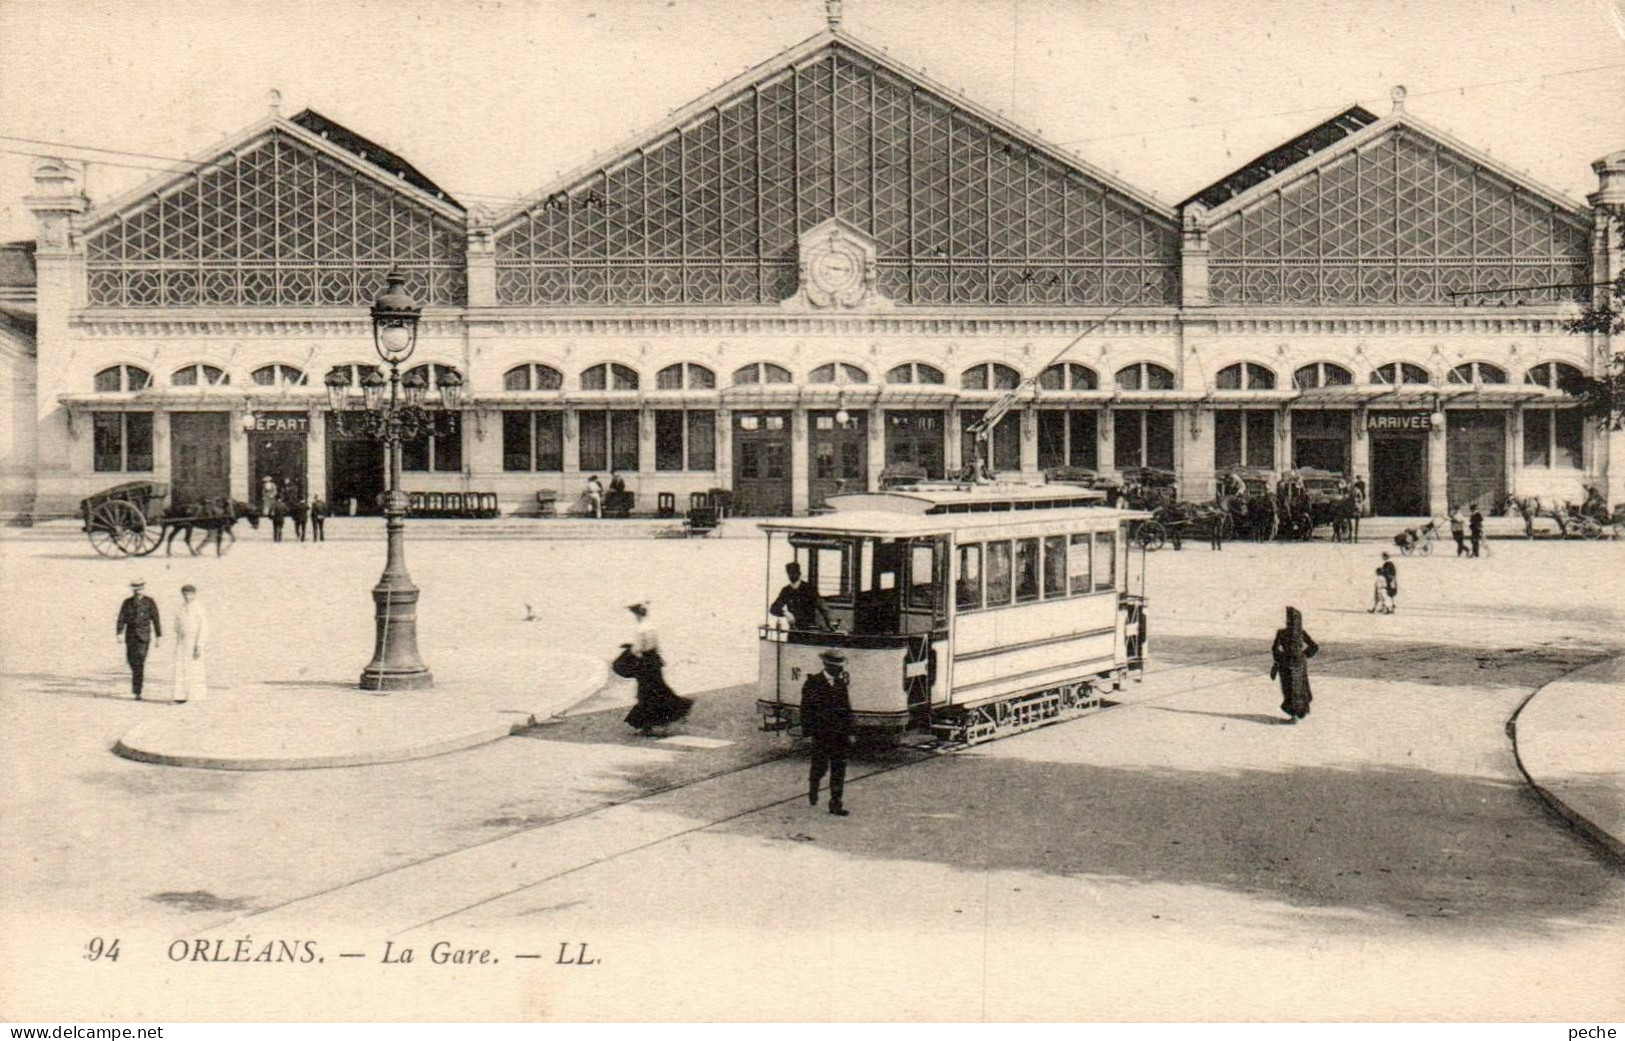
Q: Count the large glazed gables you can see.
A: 3